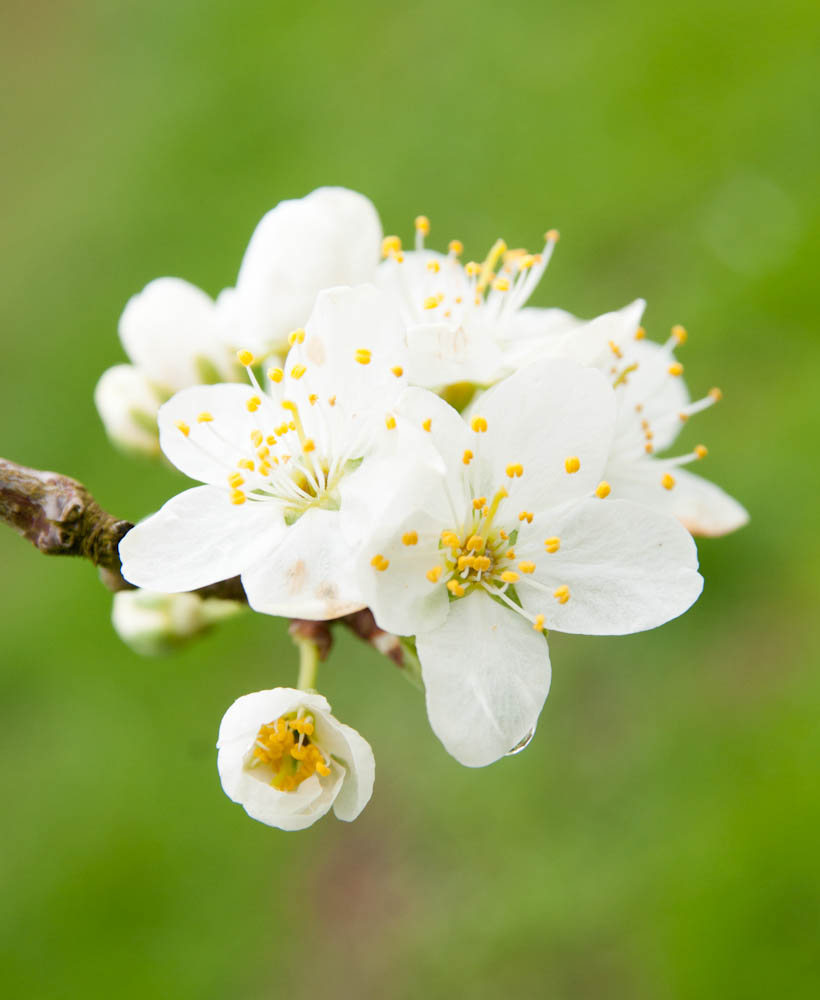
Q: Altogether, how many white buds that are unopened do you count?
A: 4